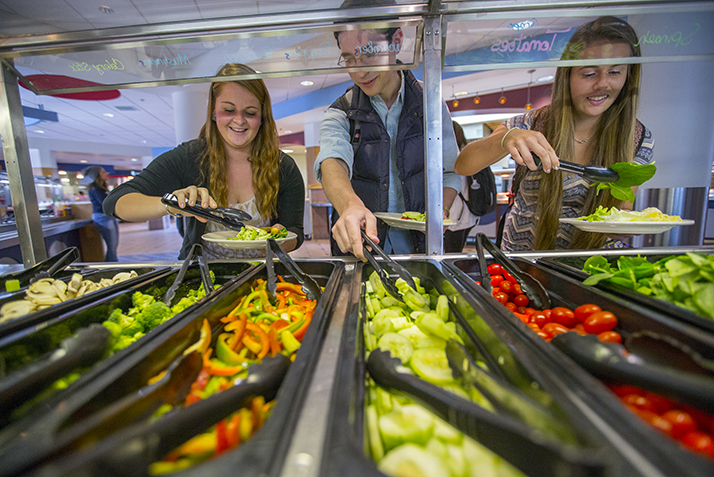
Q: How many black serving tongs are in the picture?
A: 11